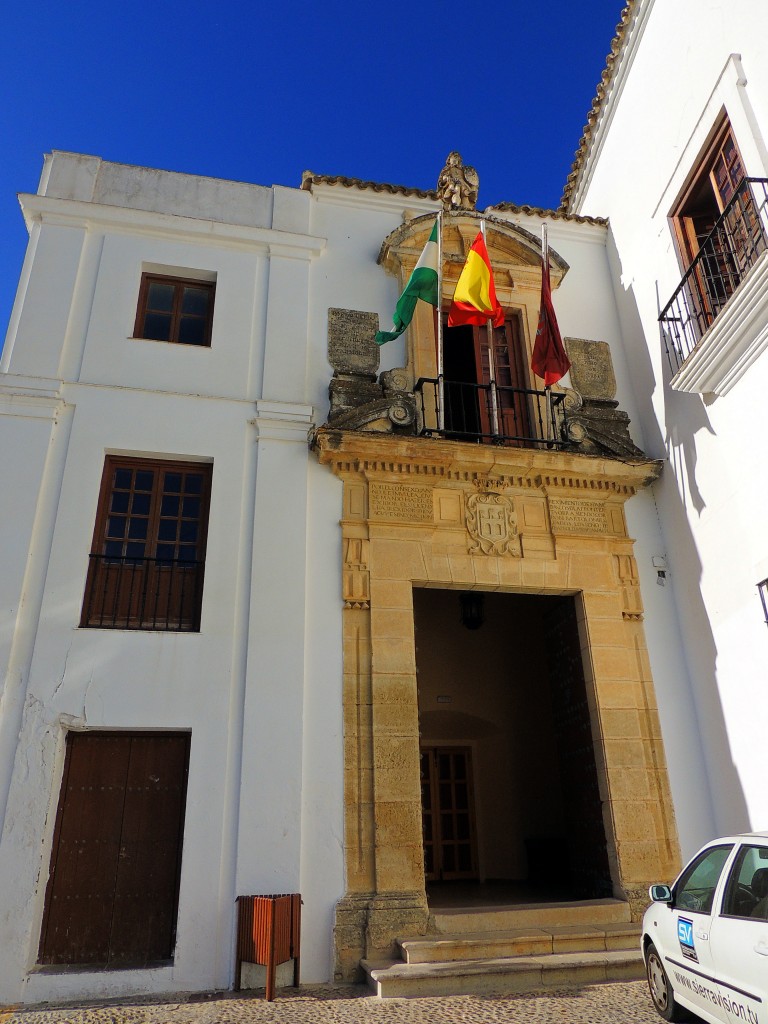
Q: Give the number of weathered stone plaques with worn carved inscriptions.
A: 2